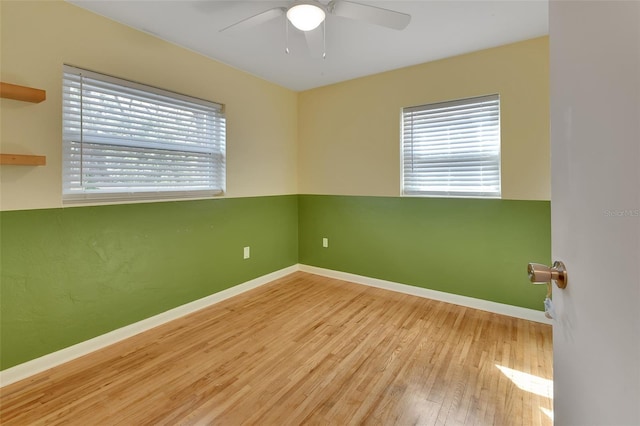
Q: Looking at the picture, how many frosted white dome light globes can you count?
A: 1